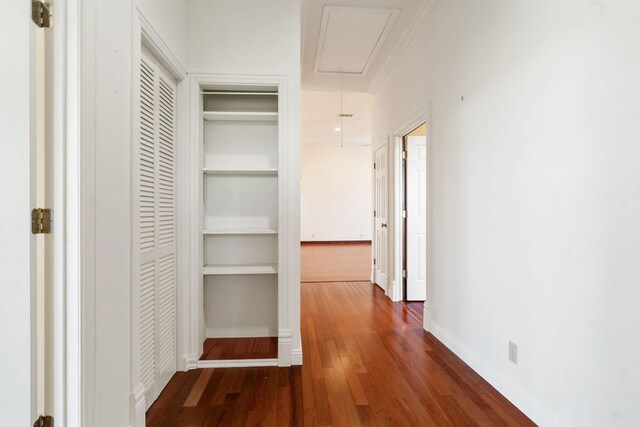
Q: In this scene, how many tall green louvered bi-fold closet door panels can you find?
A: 0